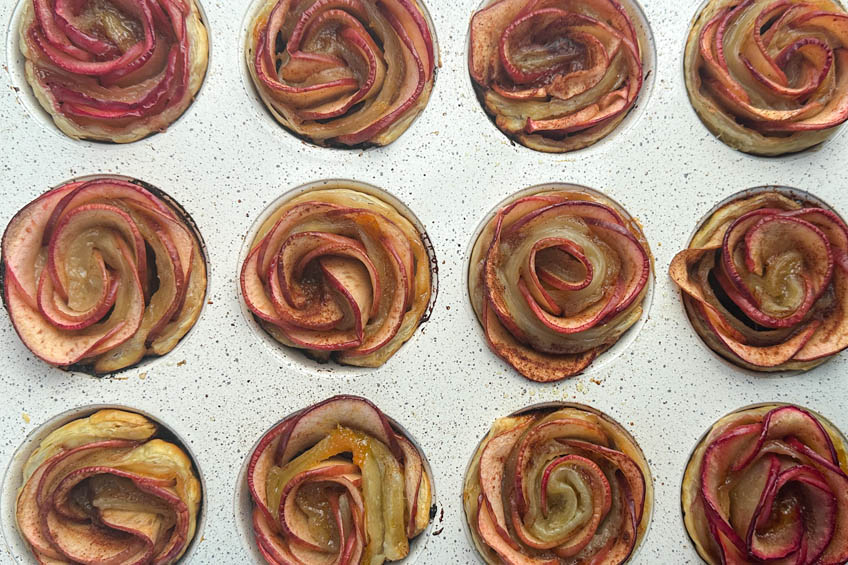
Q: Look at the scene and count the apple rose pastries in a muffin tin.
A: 12